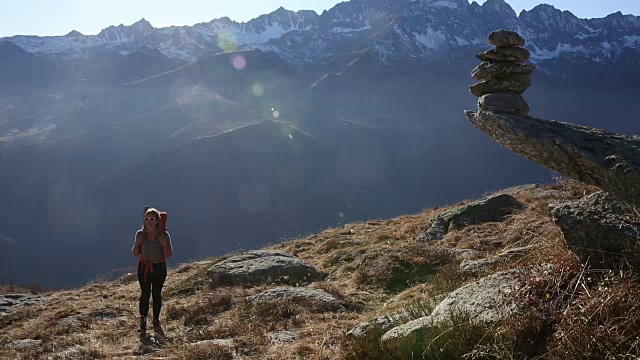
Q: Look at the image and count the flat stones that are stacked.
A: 5